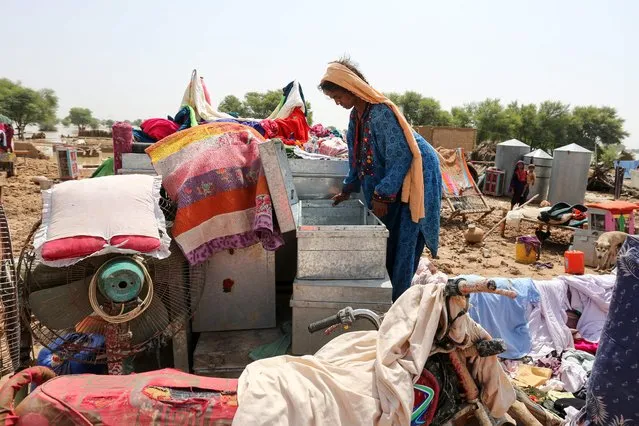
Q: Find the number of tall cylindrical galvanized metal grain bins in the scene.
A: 3